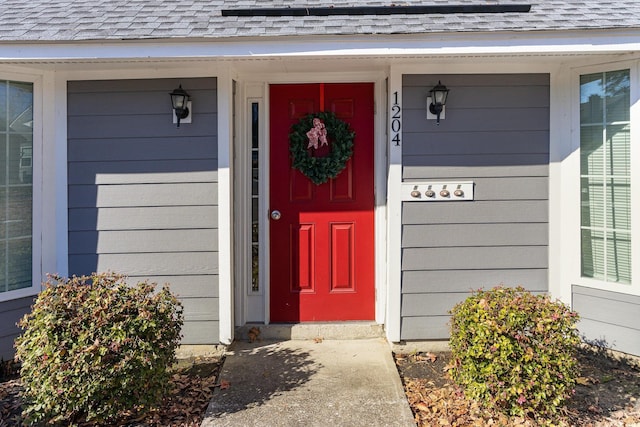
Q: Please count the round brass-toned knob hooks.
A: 4